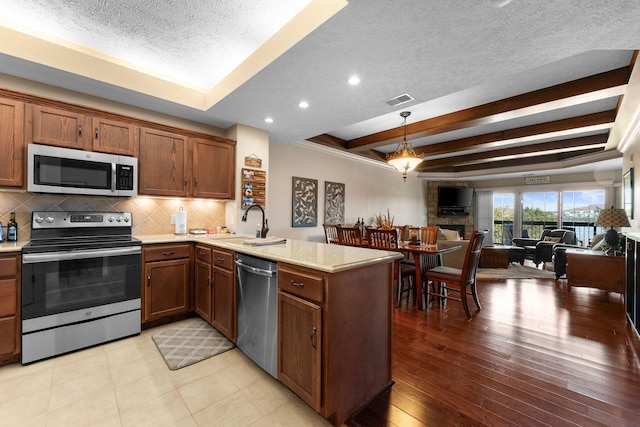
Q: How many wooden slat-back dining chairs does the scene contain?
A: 6